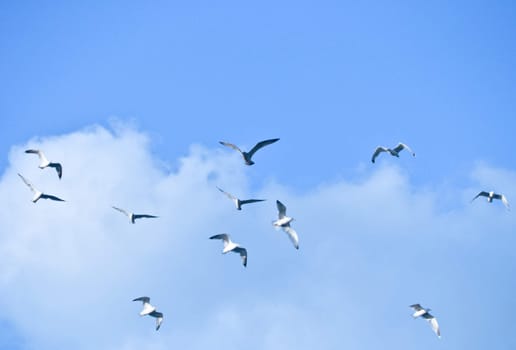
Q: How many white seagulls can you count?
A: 11